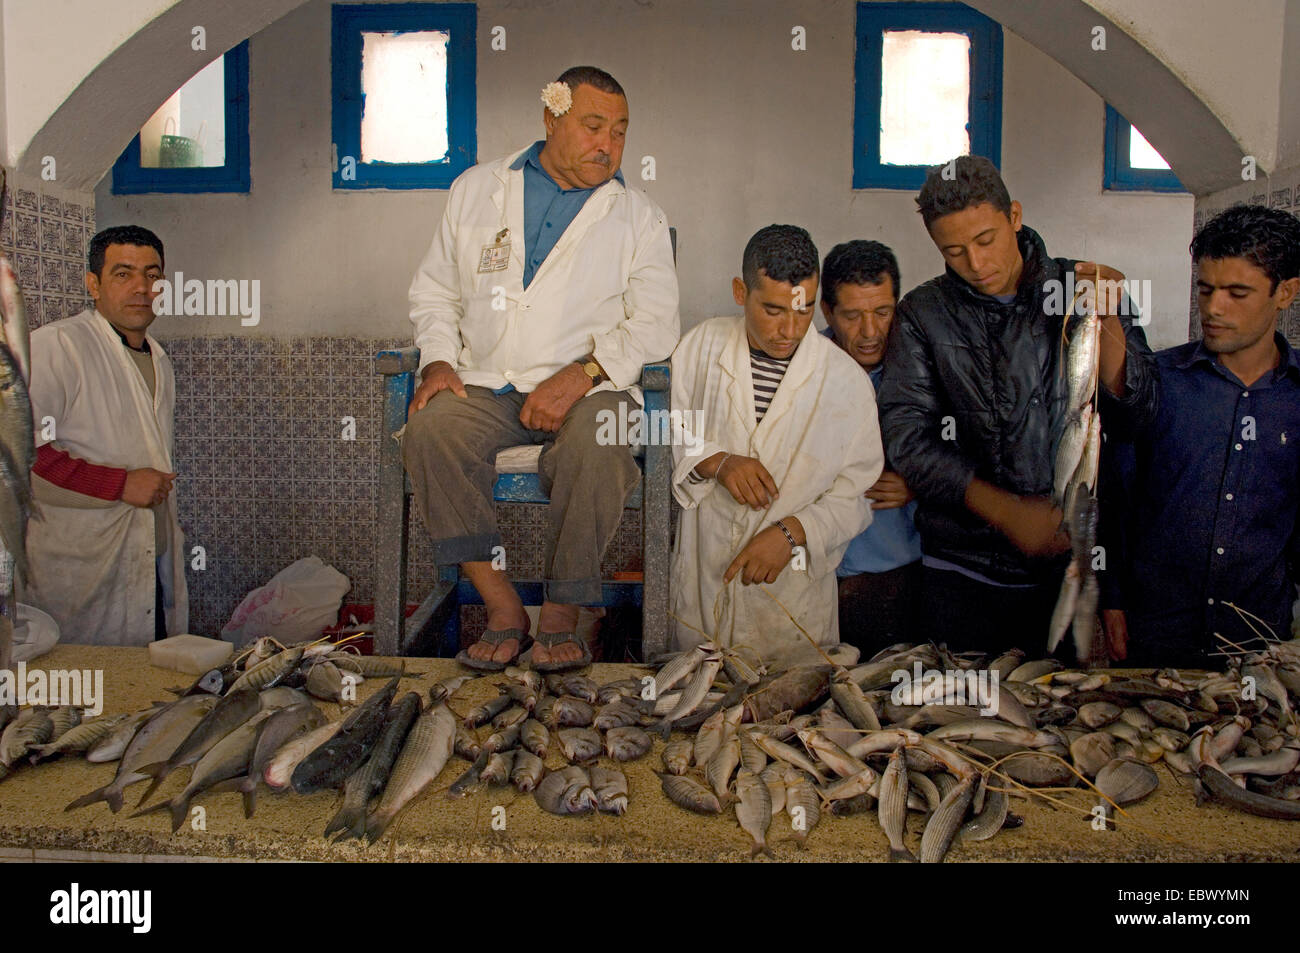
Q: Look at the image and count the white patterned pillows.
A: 0